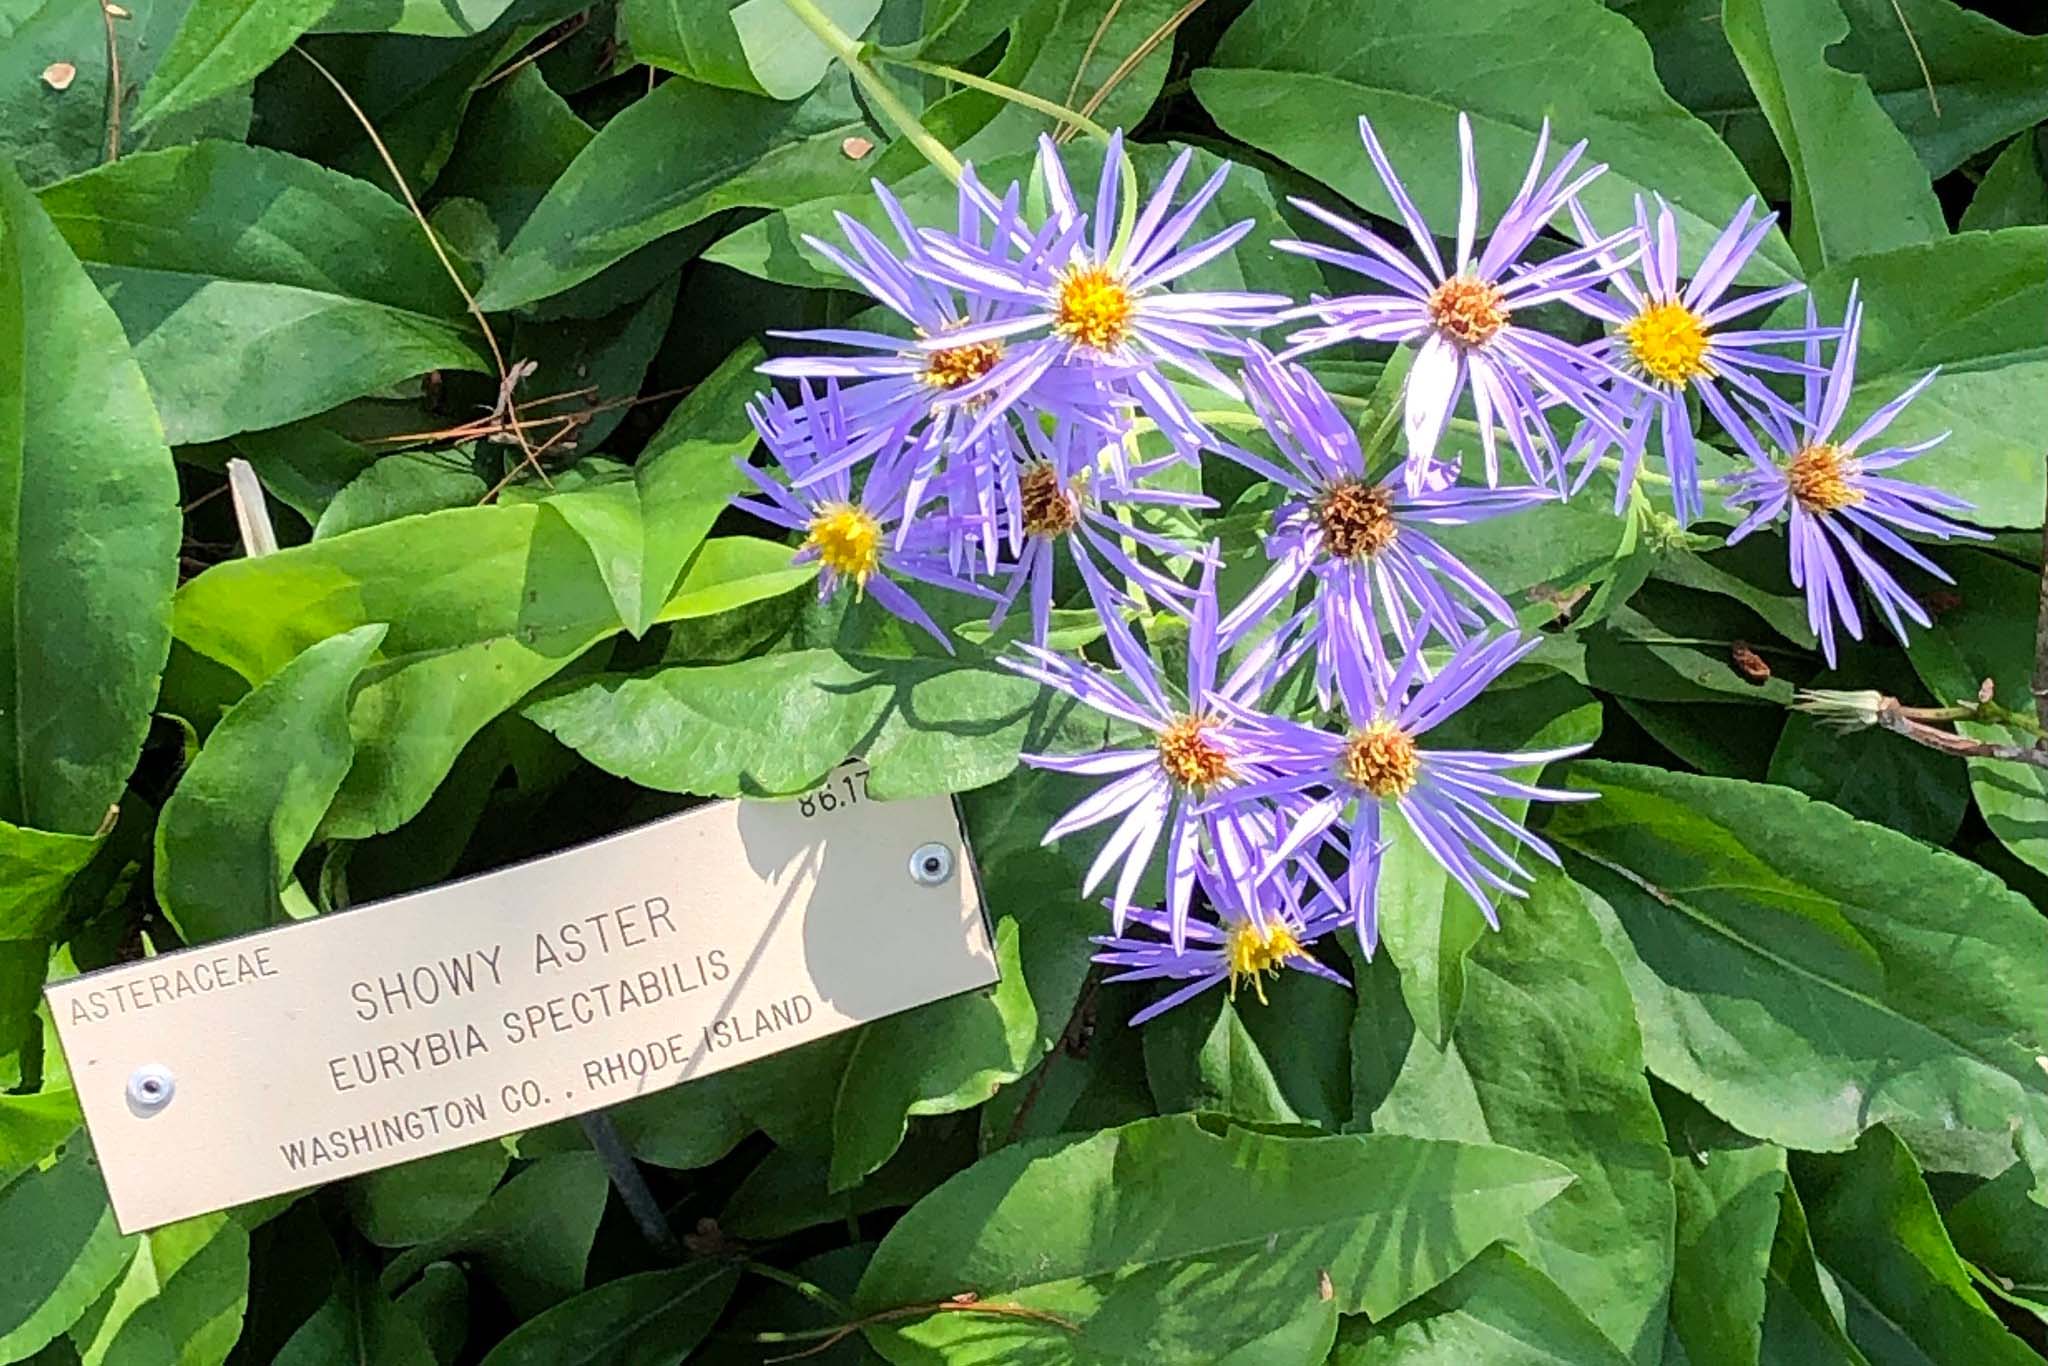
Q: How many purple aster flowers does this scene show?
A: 11